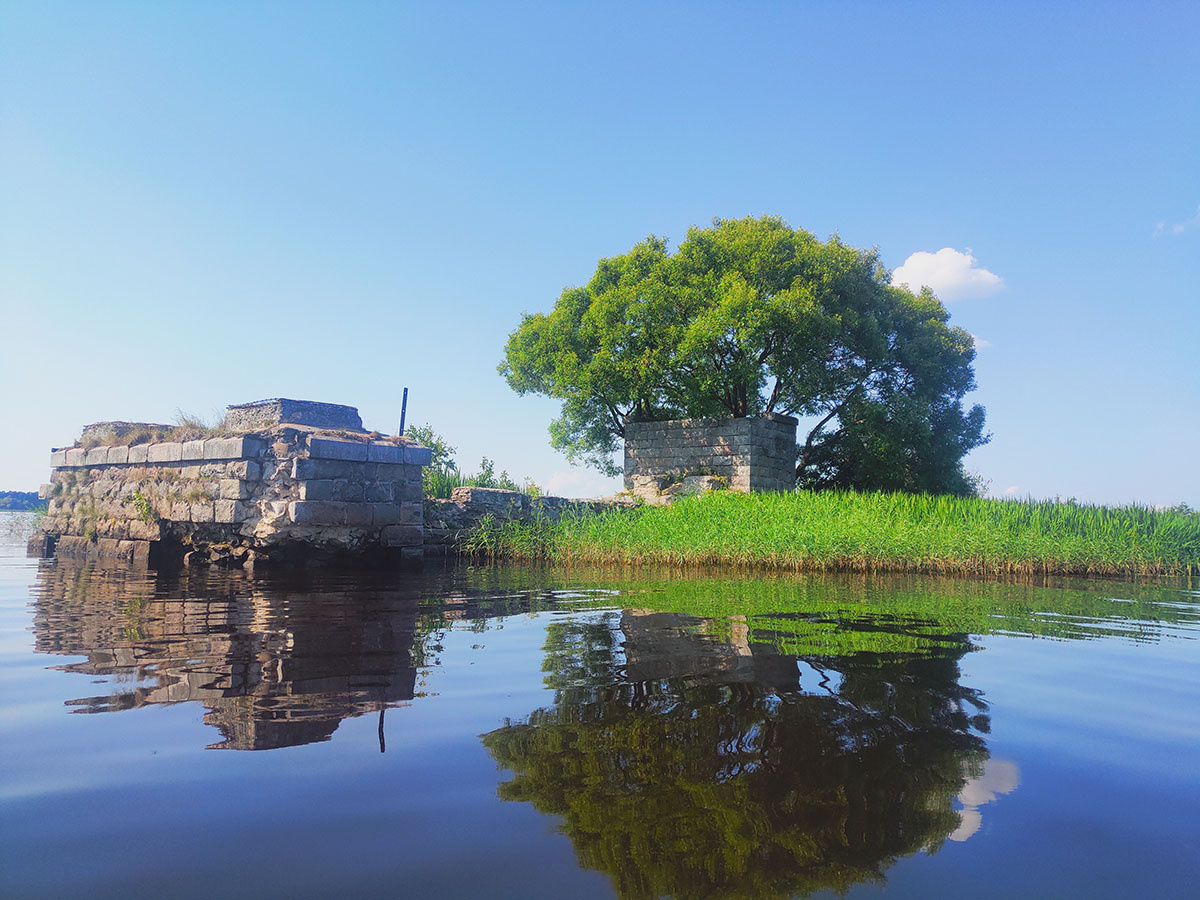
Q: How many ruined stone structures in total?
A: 2